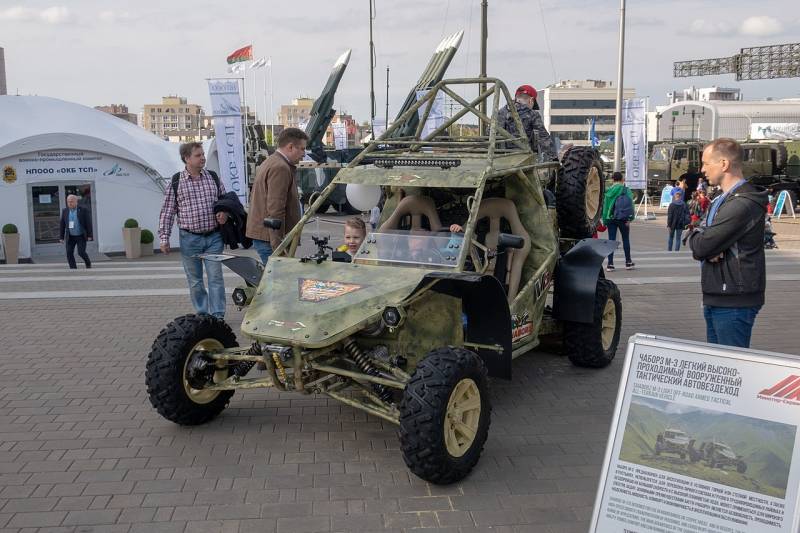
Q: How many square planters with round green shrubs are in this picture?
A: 3